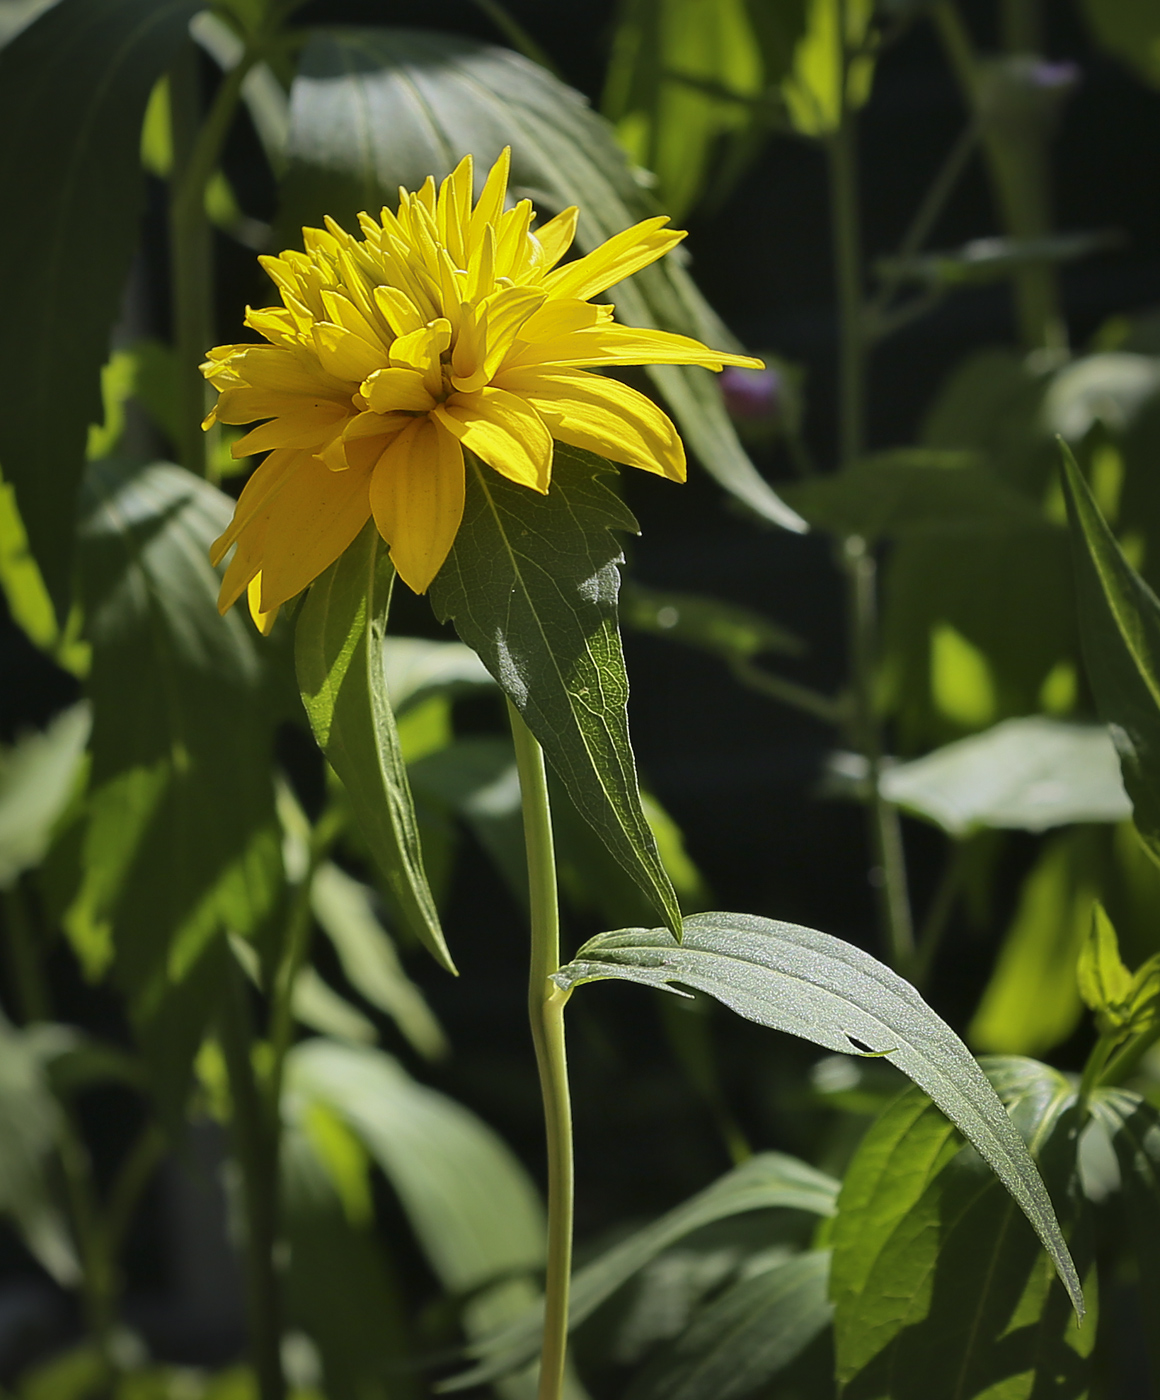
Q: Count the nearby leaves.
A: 3